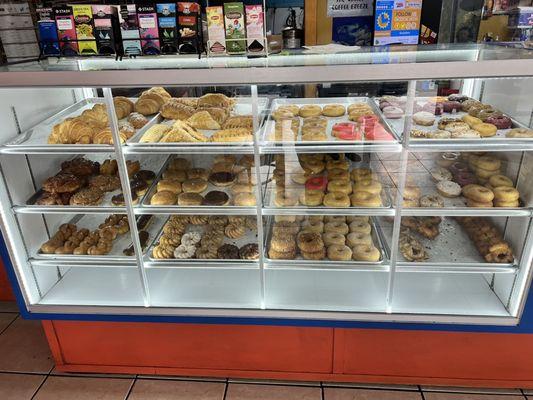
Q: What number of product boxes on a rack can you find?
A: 11